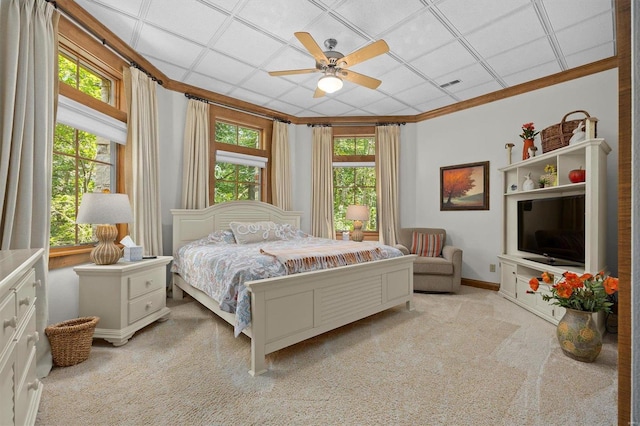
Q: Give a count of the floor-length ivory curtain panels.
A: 6